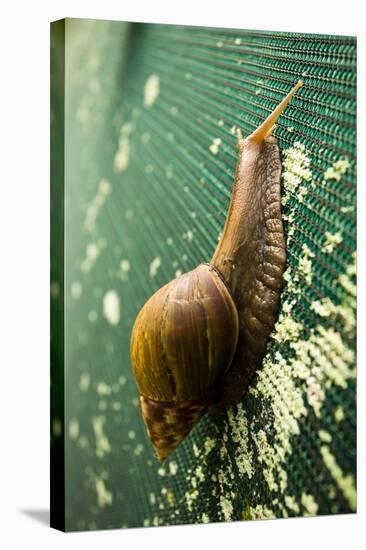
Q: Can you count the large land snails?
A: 1